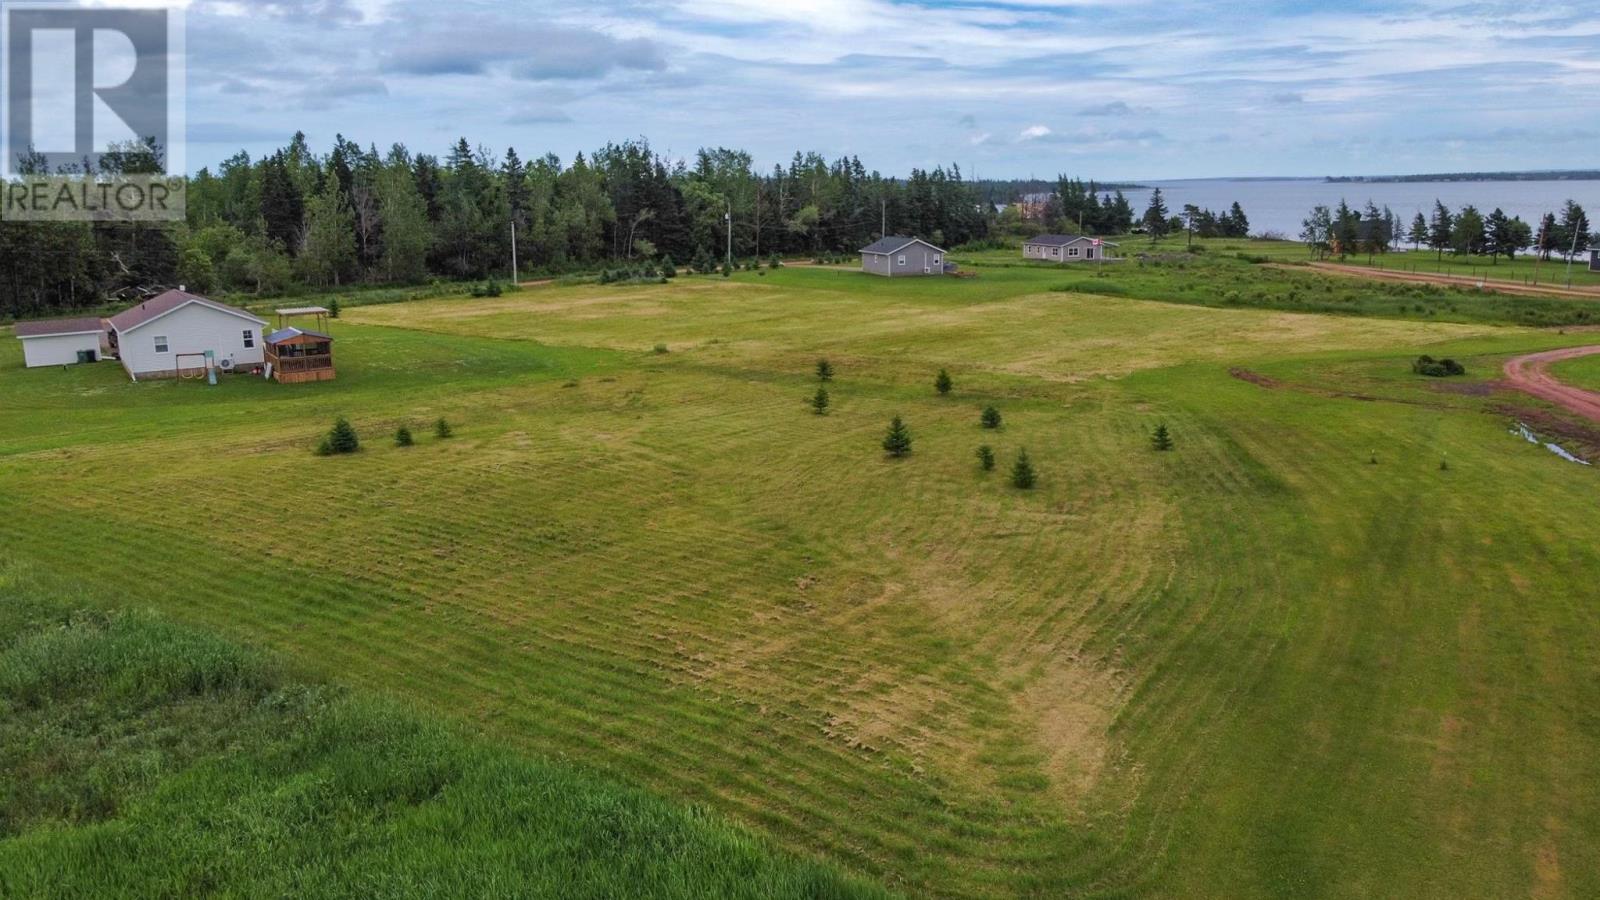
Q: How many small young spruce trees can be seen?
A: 11